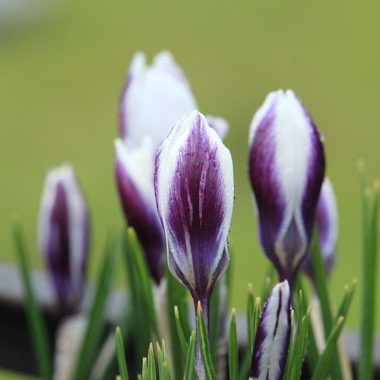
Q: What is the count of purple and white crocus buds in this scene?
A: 7